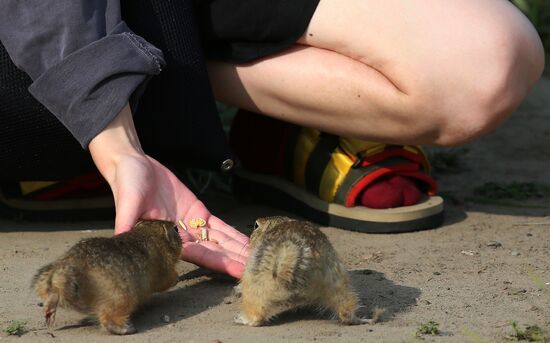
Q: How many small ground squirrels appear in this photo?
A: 2